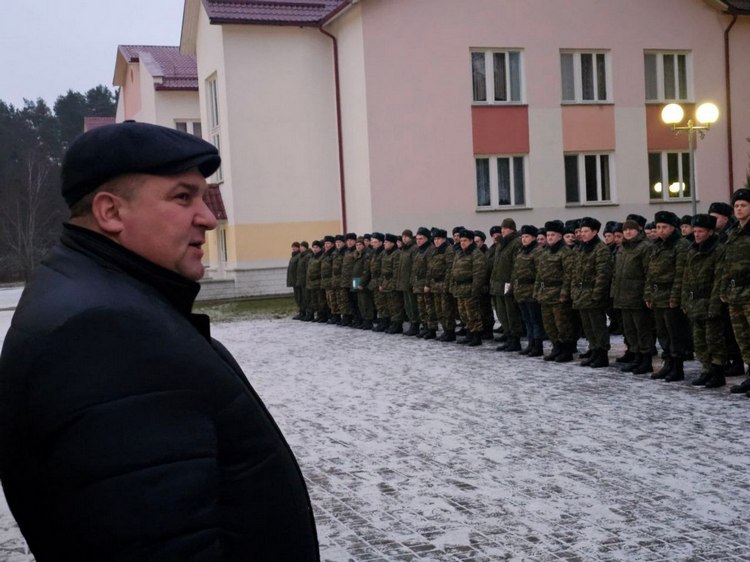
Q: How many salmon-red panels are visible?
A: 3